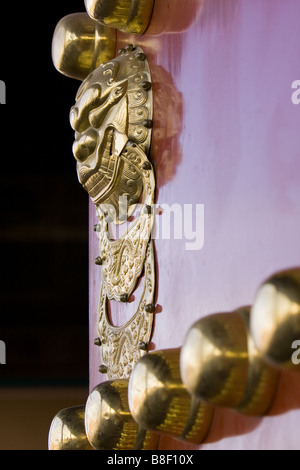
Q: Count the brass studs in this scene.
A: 7